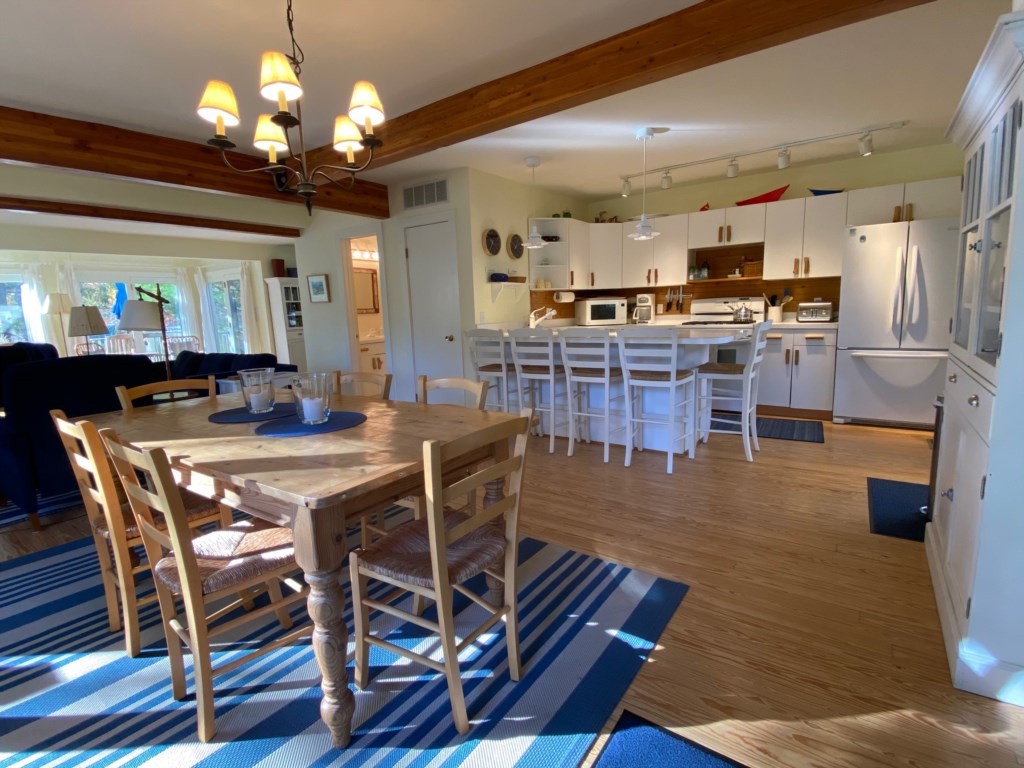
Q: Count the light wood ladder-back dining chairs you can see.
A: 6